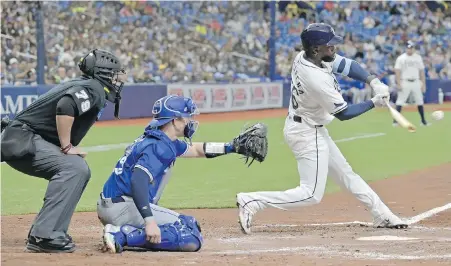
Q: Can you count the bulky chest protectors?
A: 1